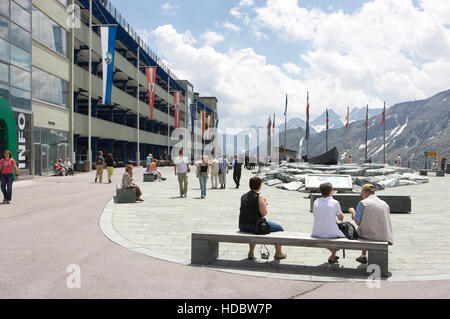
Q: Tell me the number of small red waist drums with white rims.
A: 0